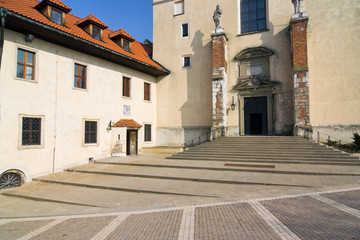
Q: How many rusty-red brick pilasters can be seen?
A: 2